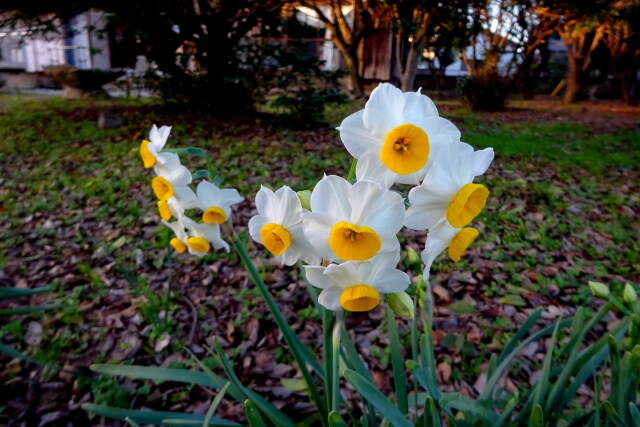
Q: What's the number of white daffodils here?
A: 12